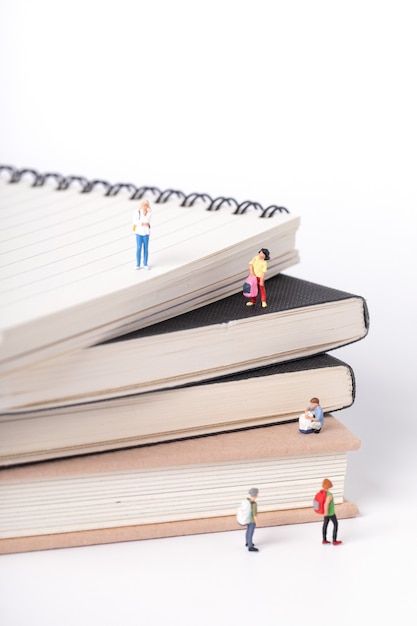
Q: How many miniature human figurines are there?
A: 5